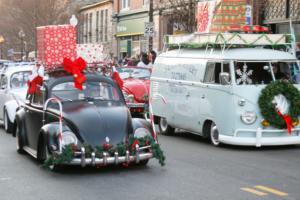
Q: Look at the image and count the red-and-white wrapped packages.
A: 3